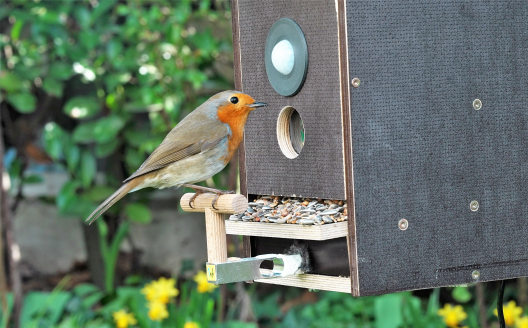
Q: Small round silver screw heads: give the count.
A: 5